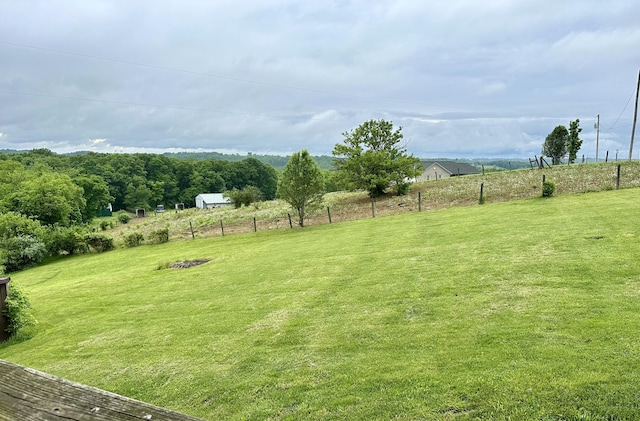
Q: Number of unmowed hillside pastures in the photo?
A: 1